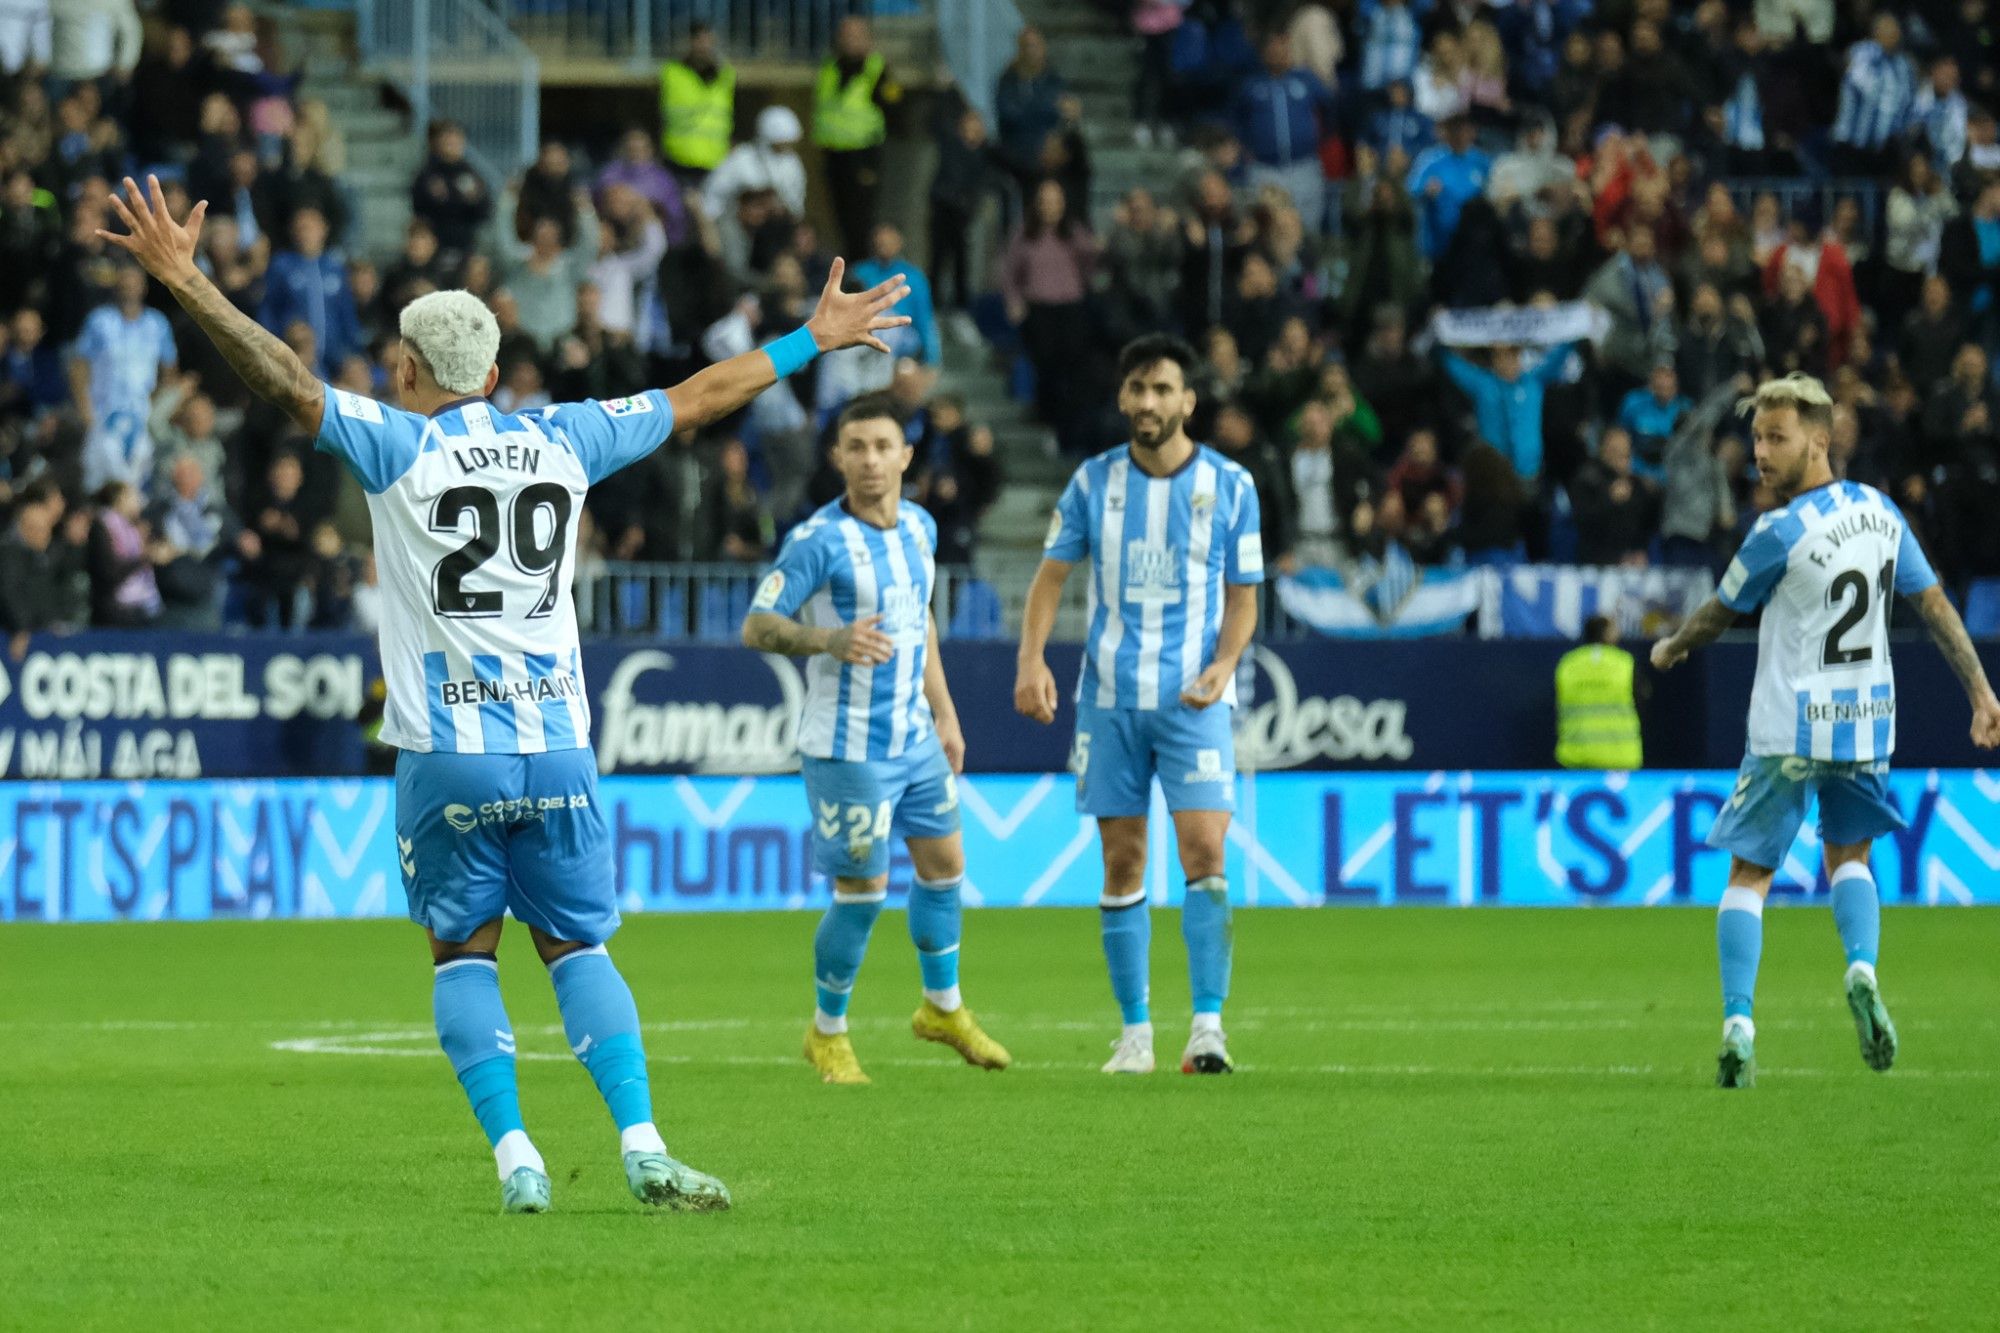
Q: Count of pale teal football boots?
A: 4